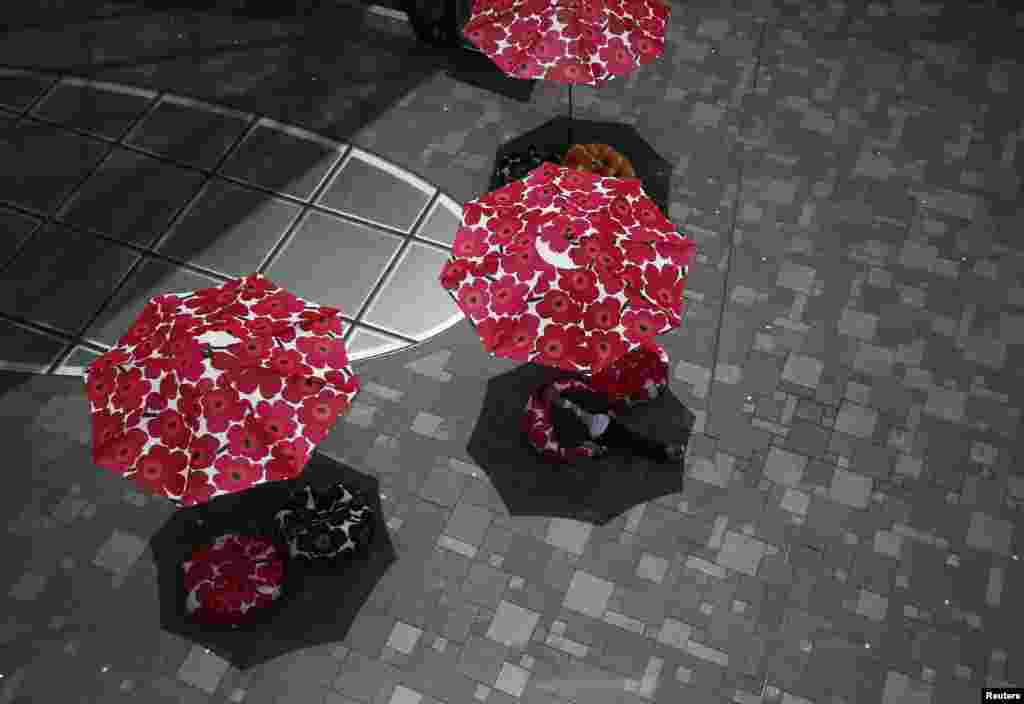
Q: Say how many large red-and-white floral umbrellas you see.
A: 3